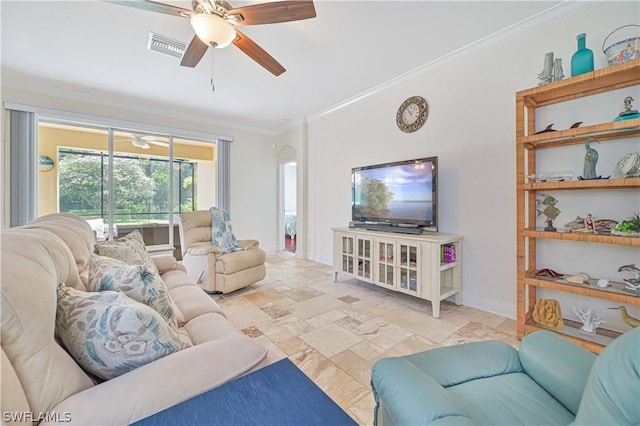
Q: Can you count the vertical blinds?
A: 2